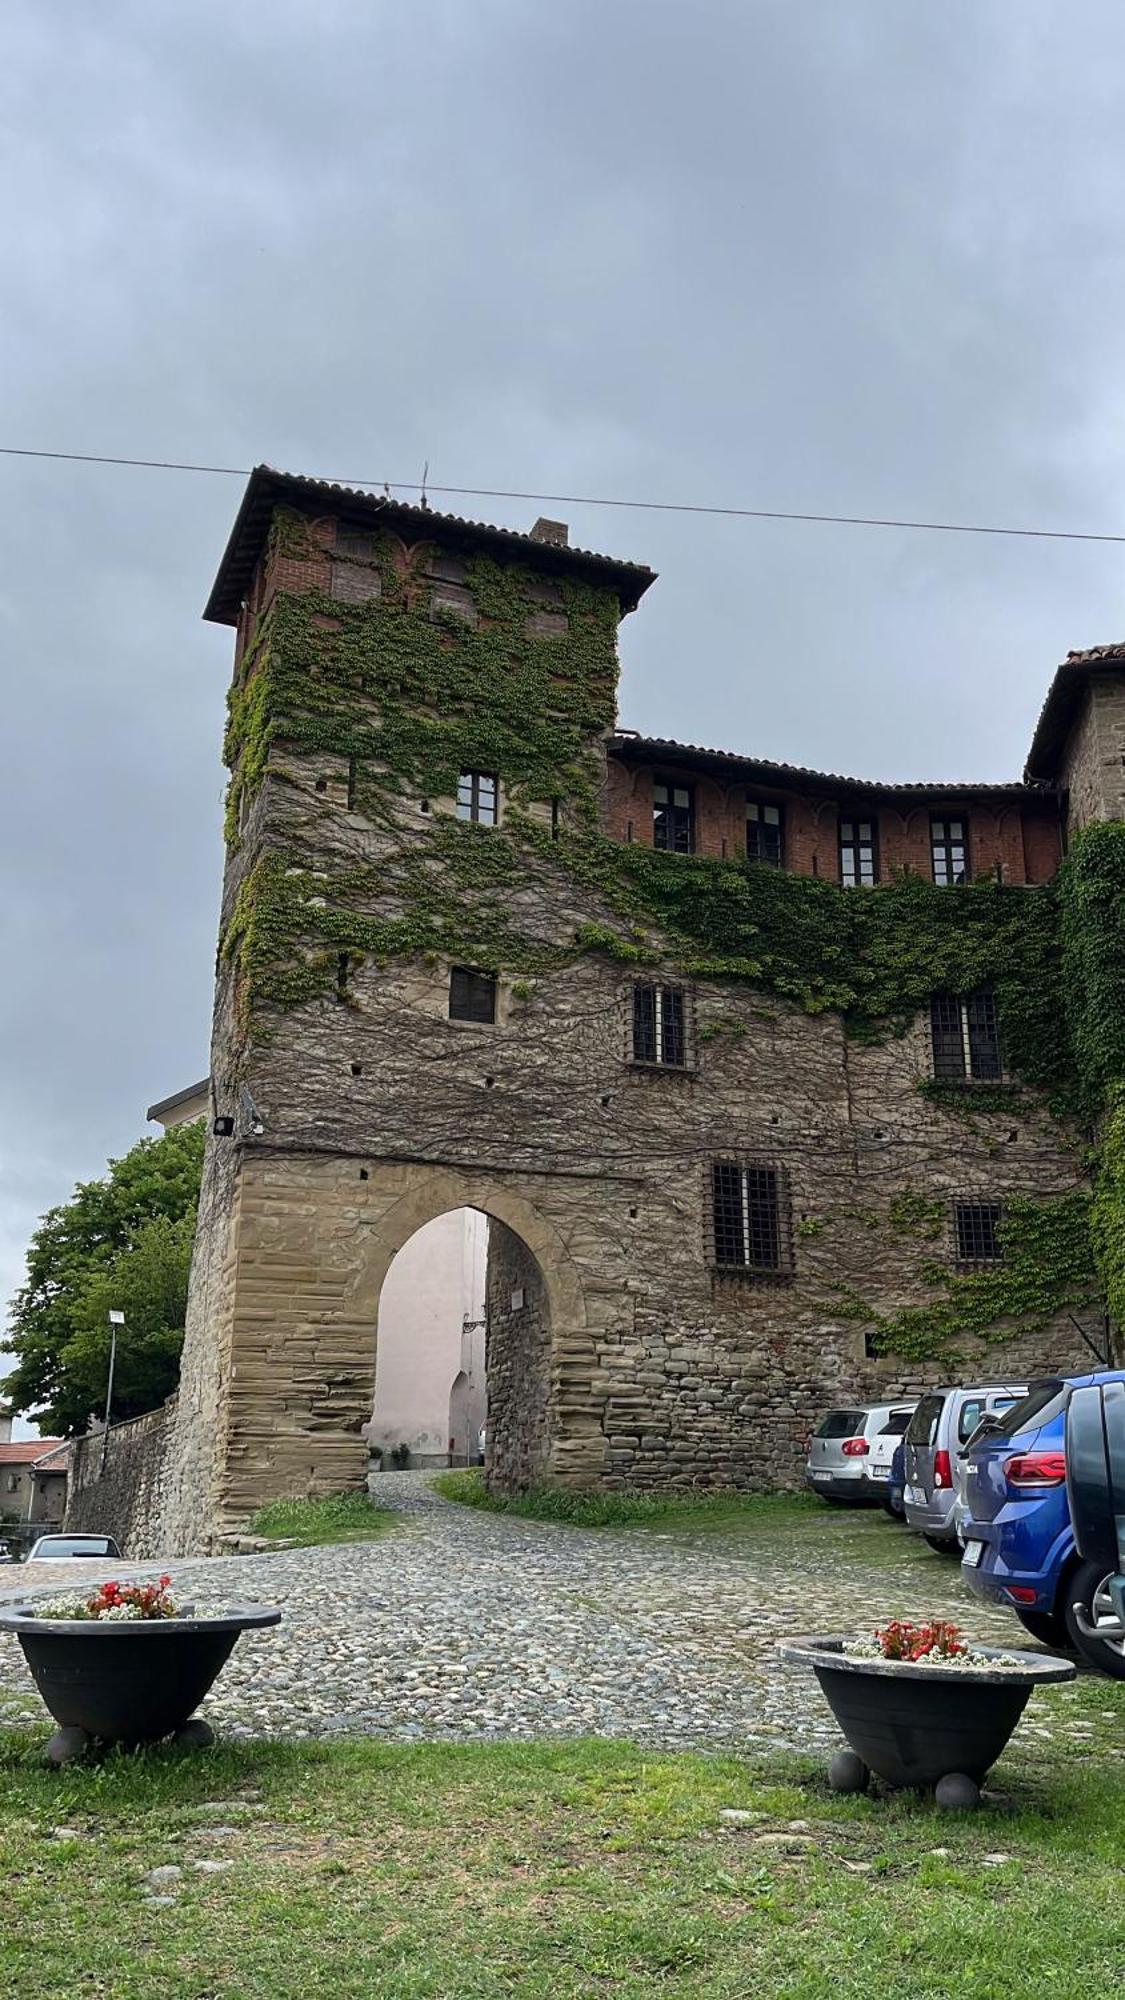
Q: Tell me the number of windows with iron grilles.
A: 4